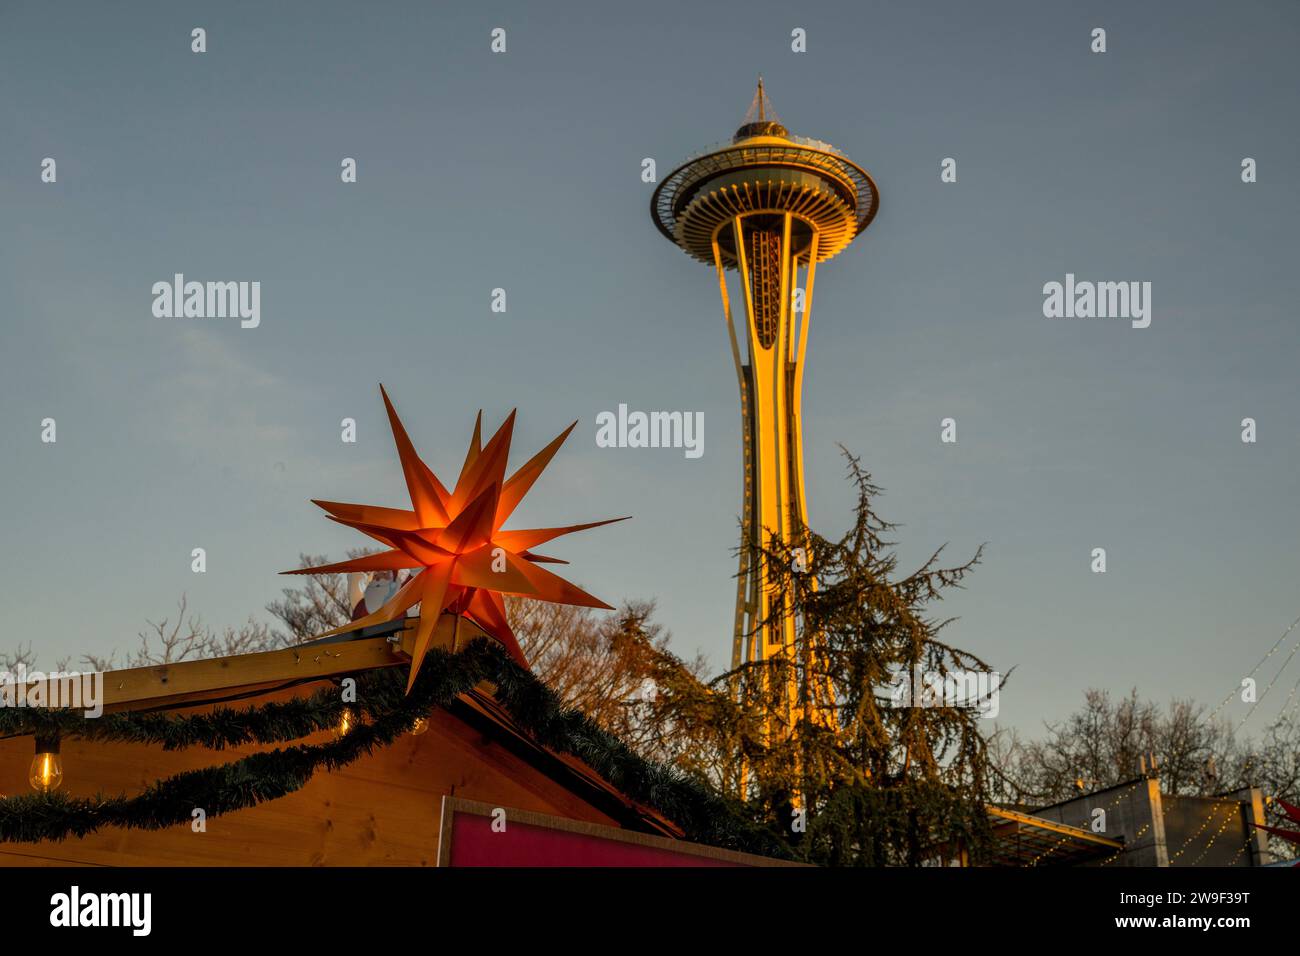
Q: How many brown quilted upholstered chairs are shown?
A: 0